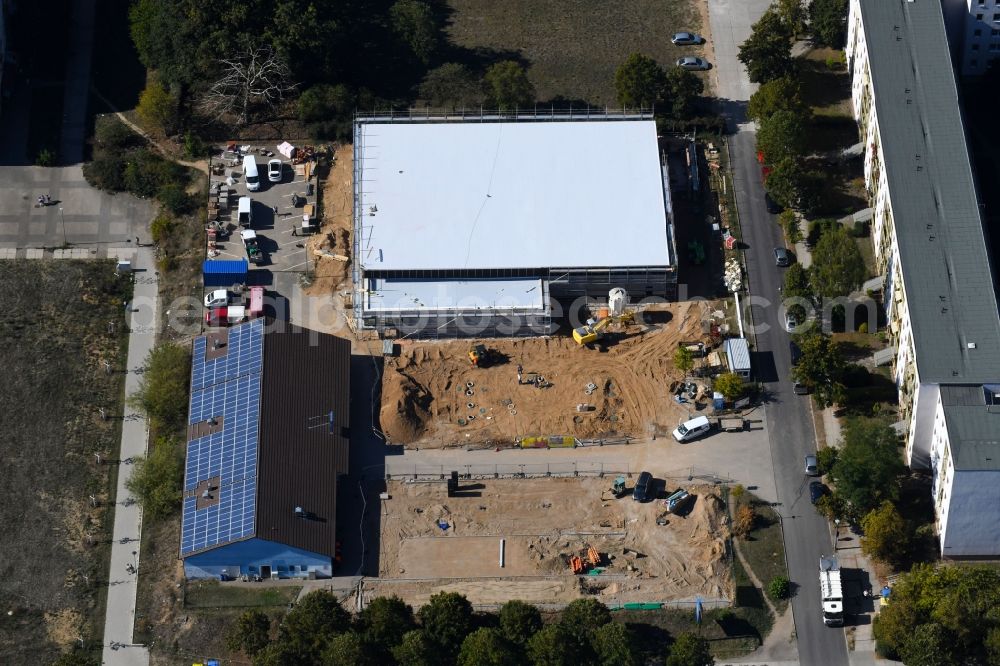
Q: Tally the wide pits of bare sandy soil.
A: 2